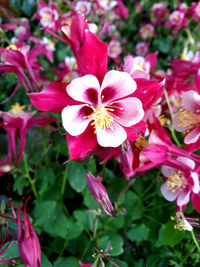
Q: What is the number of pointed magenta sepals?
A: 5